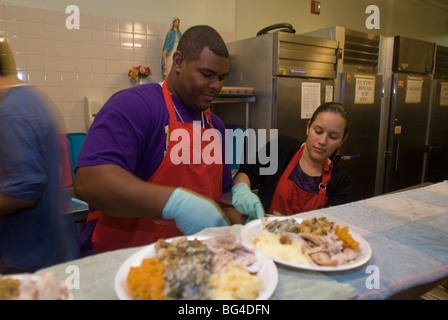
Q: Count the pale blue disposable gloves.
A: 2